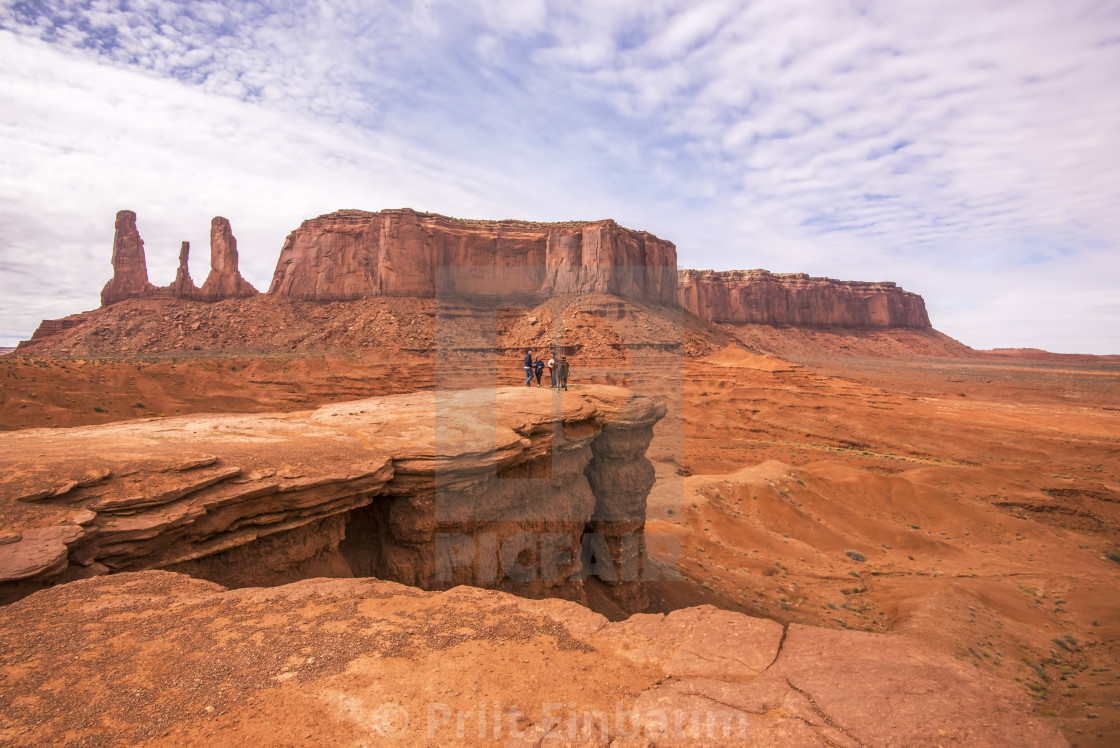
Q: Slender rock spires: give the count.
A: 3